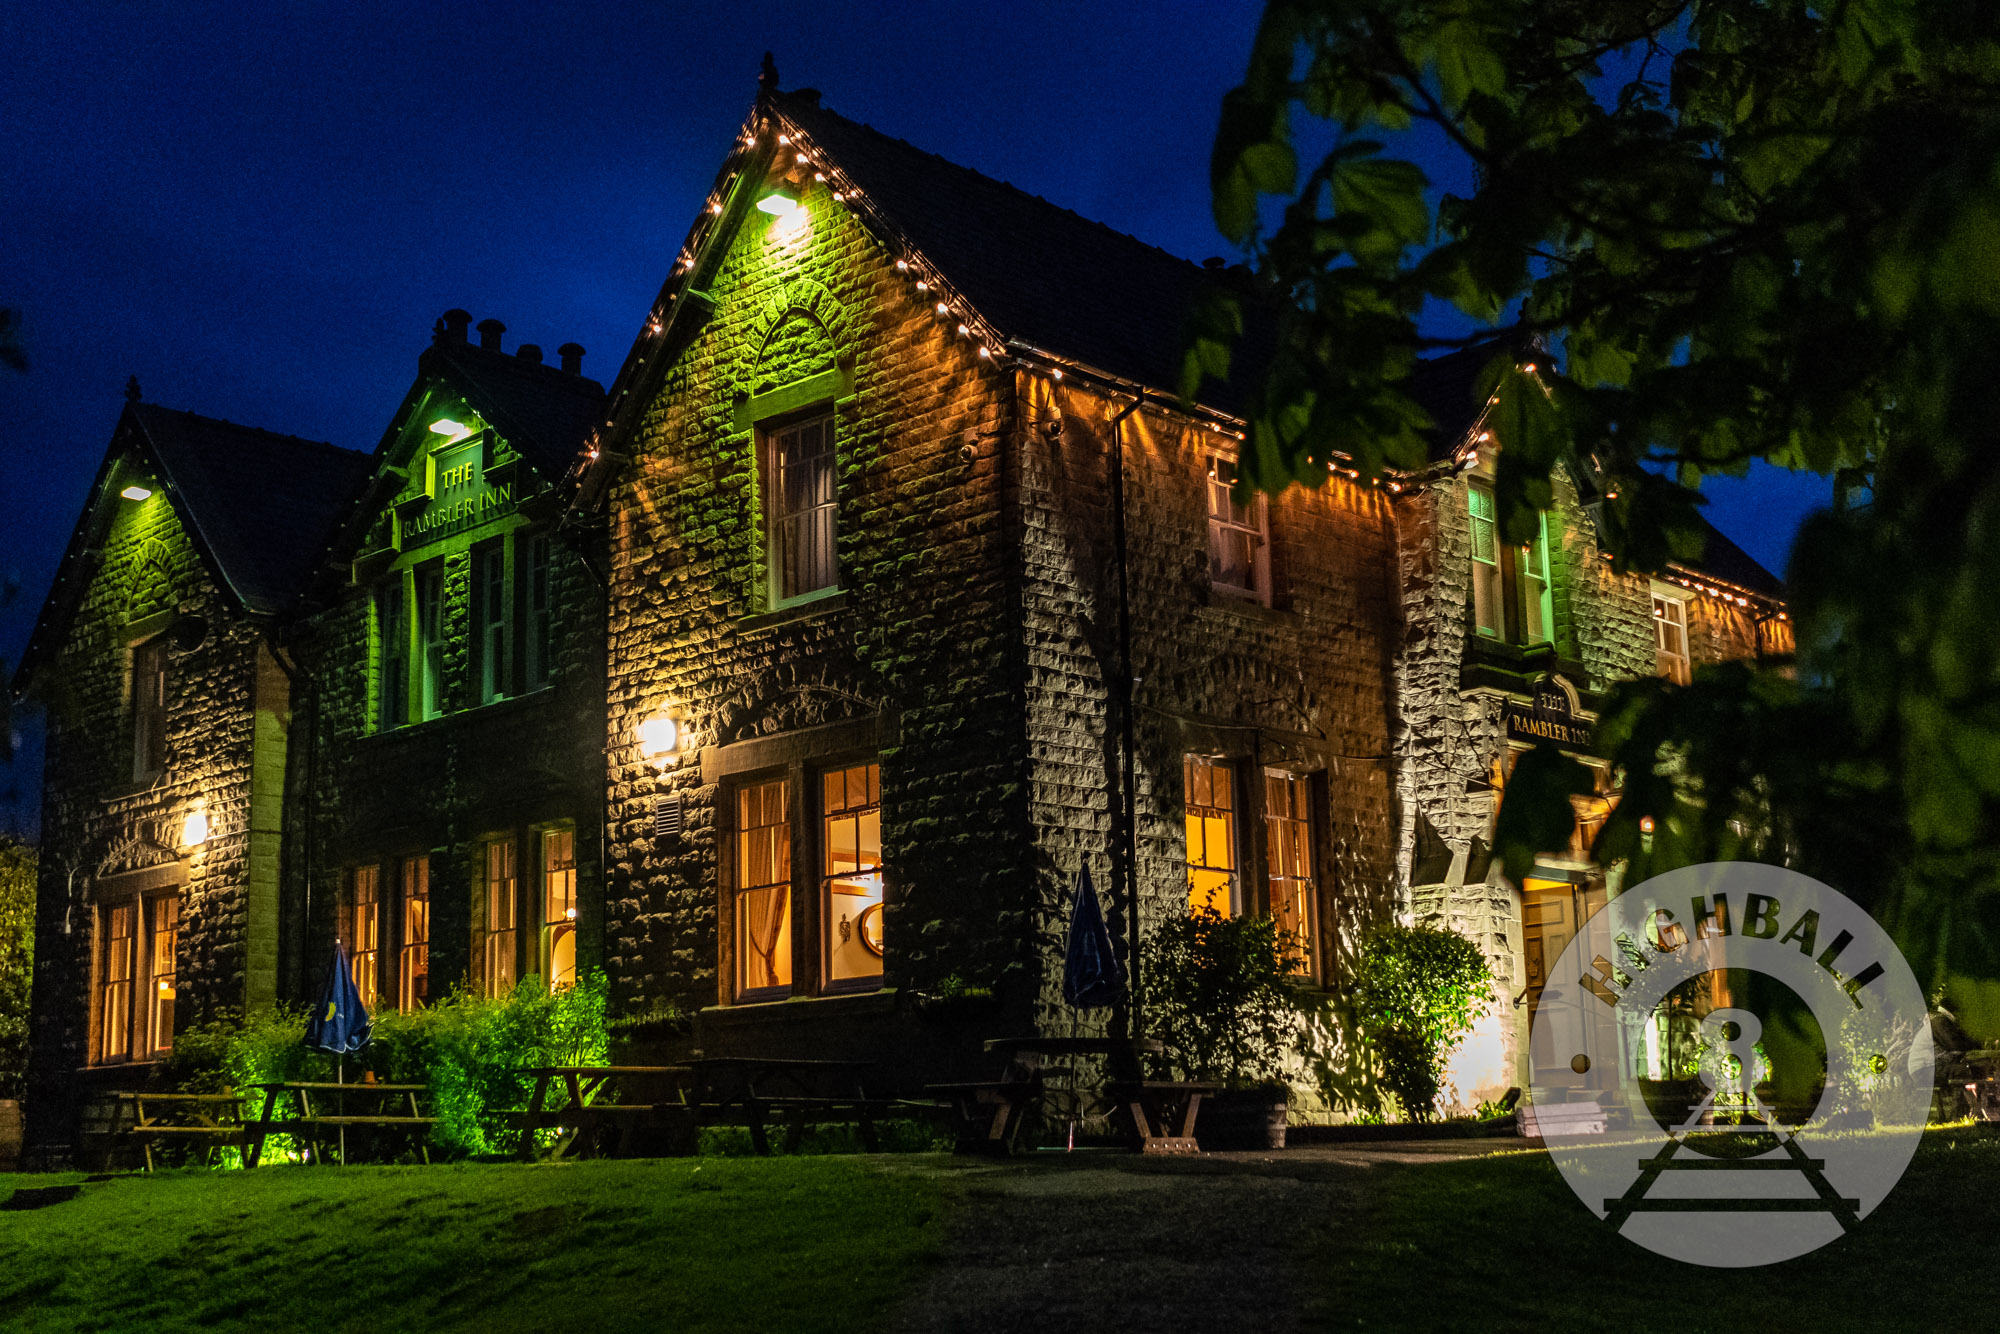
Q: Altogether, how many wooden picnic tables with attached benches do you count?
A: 5